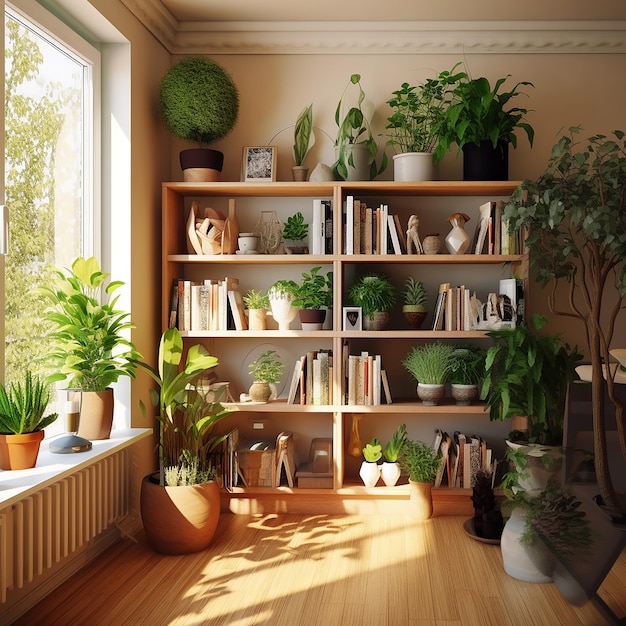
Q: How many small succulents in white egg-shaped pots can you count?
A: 2